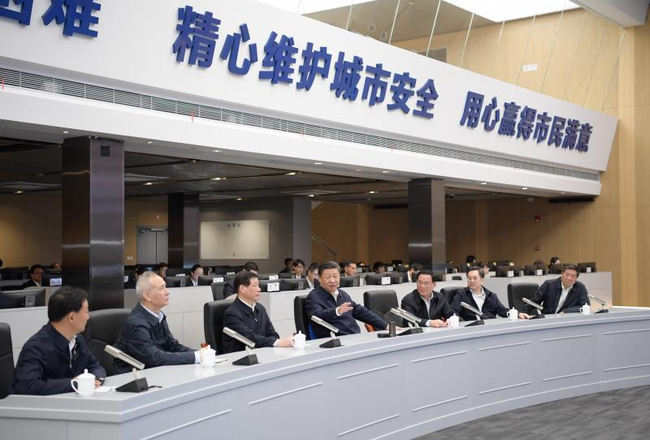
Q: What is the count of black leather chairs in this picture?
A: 7